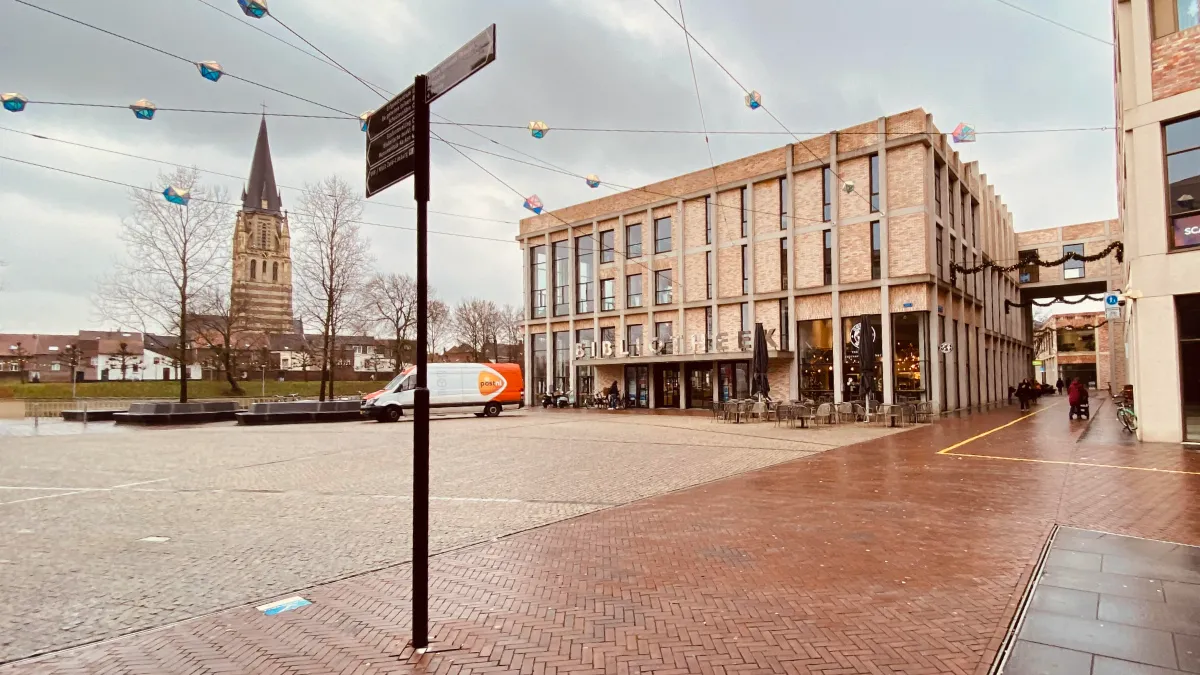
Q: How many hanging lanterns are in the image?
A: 12